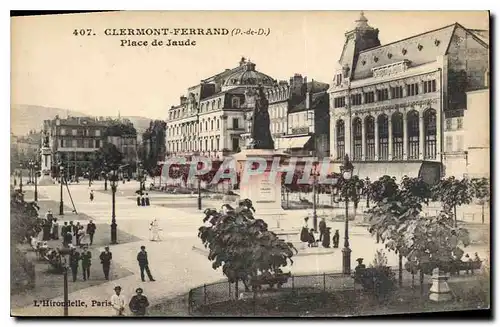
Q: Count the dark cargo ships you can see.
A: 0